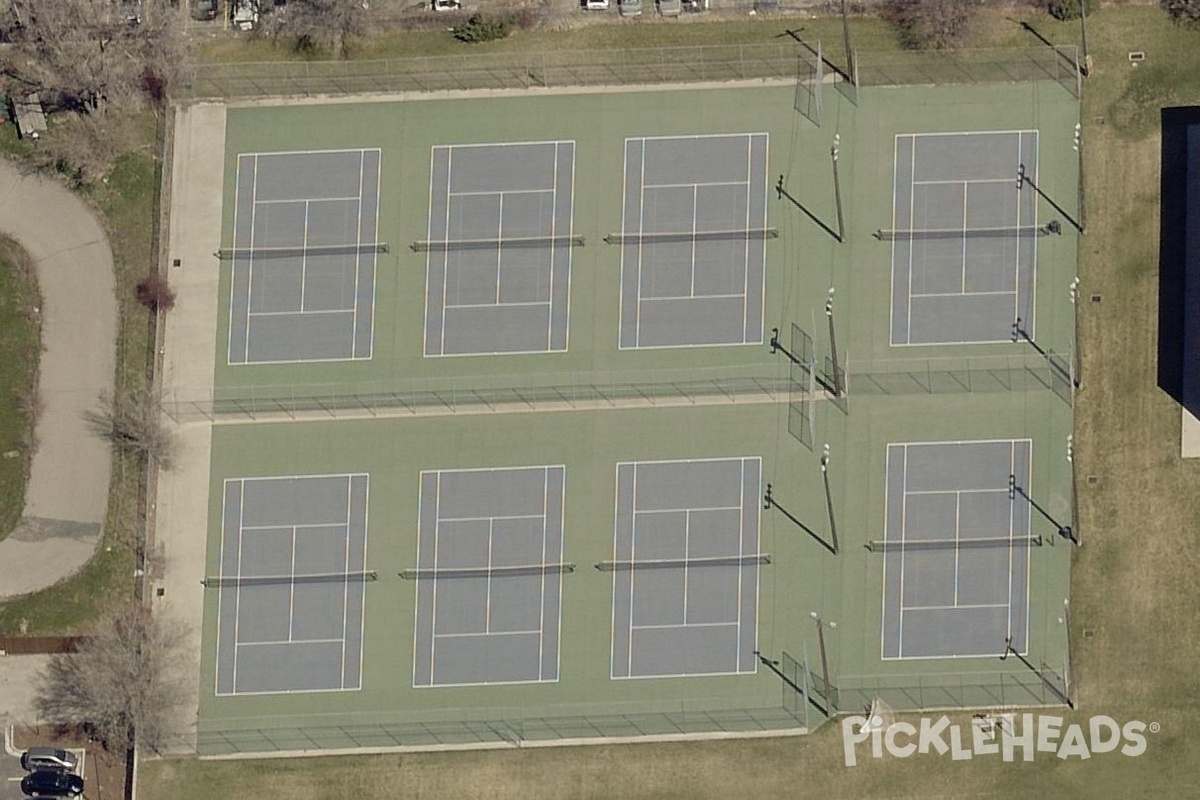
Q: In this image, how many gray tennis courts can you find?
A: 8